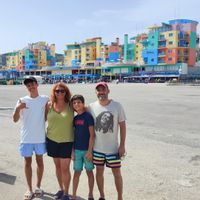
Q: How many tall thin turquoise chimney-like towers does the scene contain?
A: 1